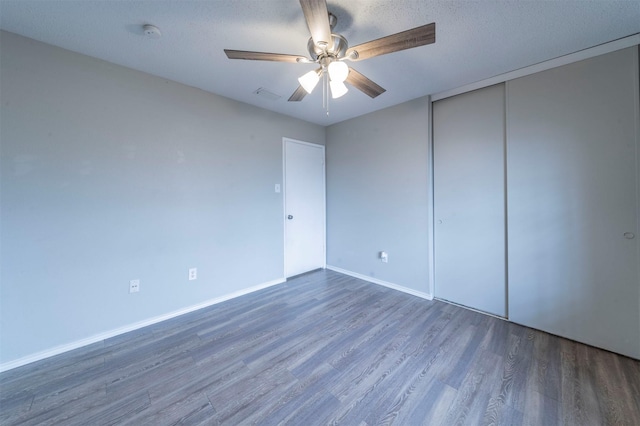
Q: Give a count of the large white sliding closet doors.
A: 2